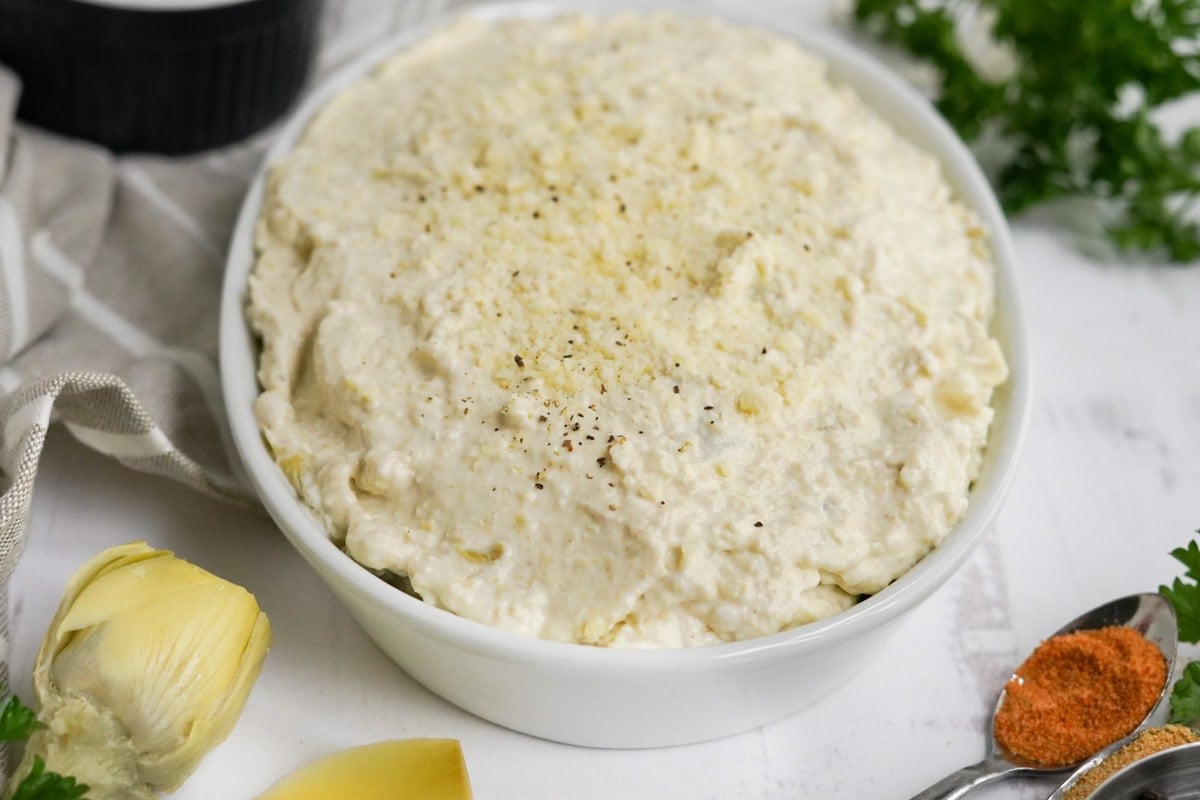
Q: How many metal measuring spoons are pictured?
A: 3